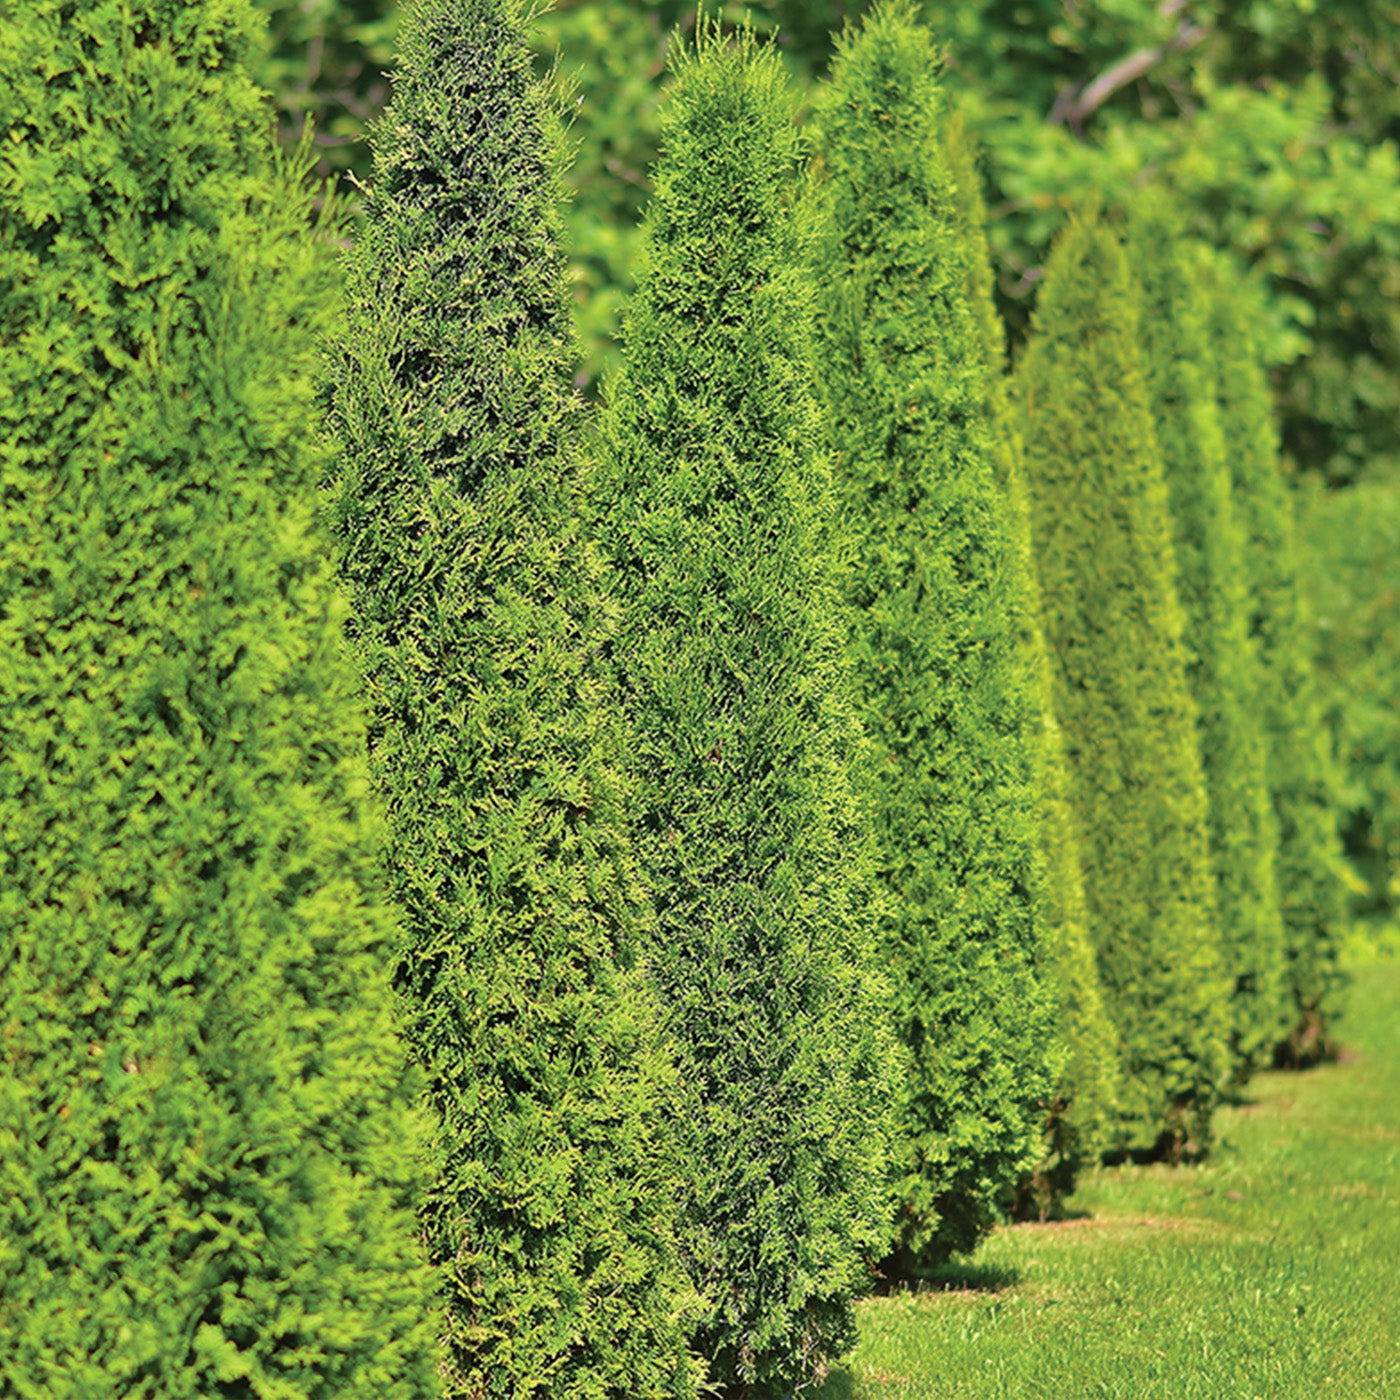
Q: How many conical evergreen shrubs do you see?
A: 8